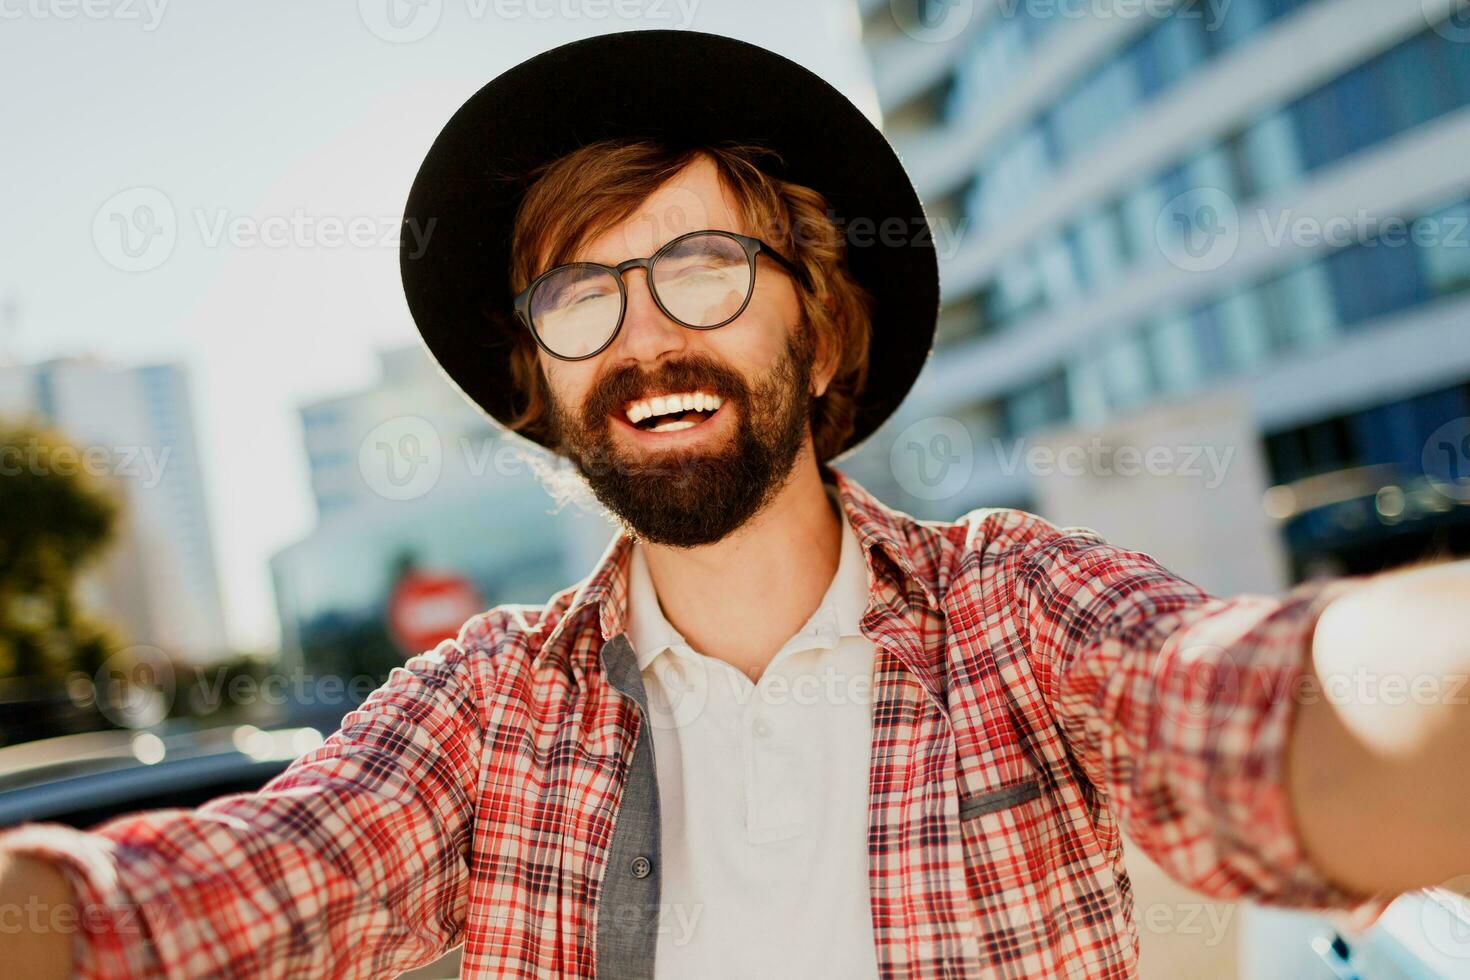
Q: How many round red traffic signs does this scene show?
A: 1